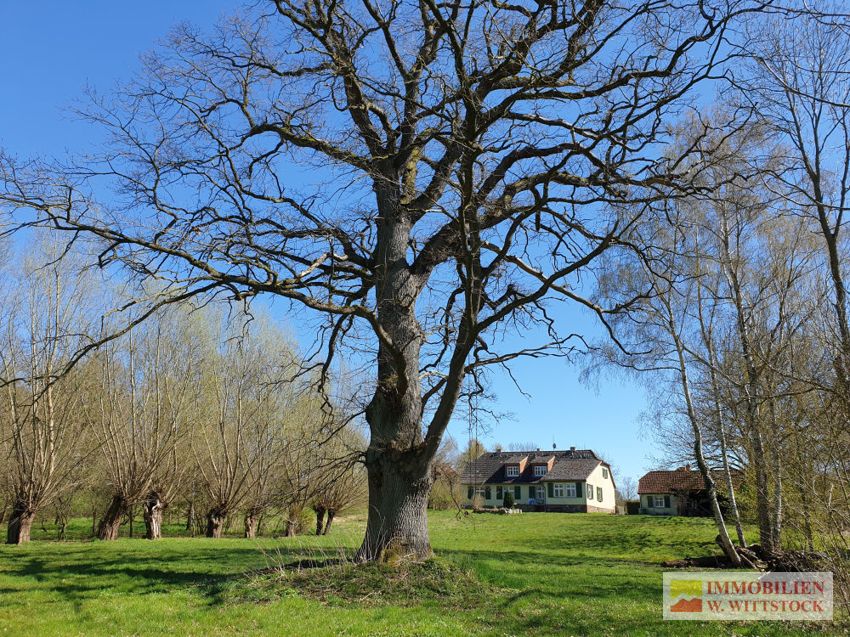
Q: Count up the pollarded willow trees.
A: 8